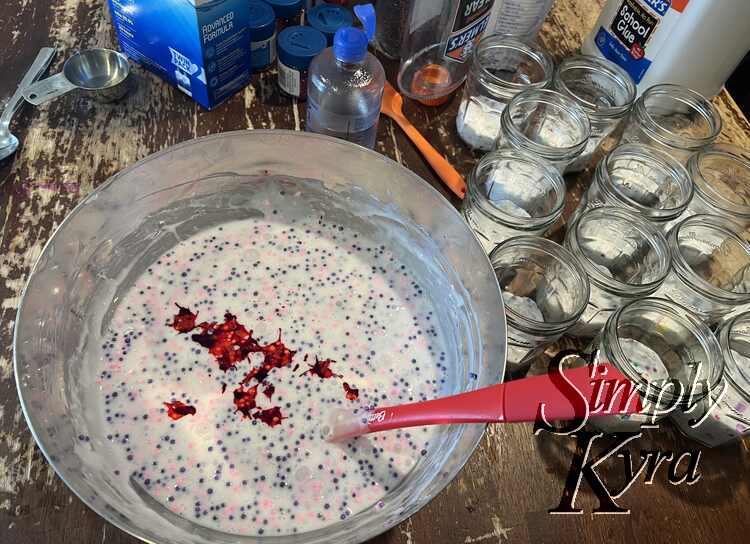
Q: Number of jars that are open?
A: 12